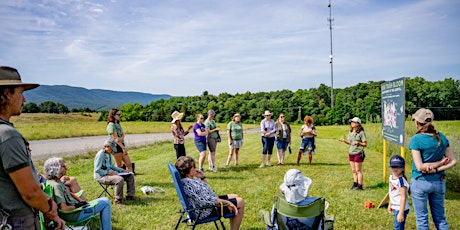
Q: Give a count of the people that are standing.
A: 12